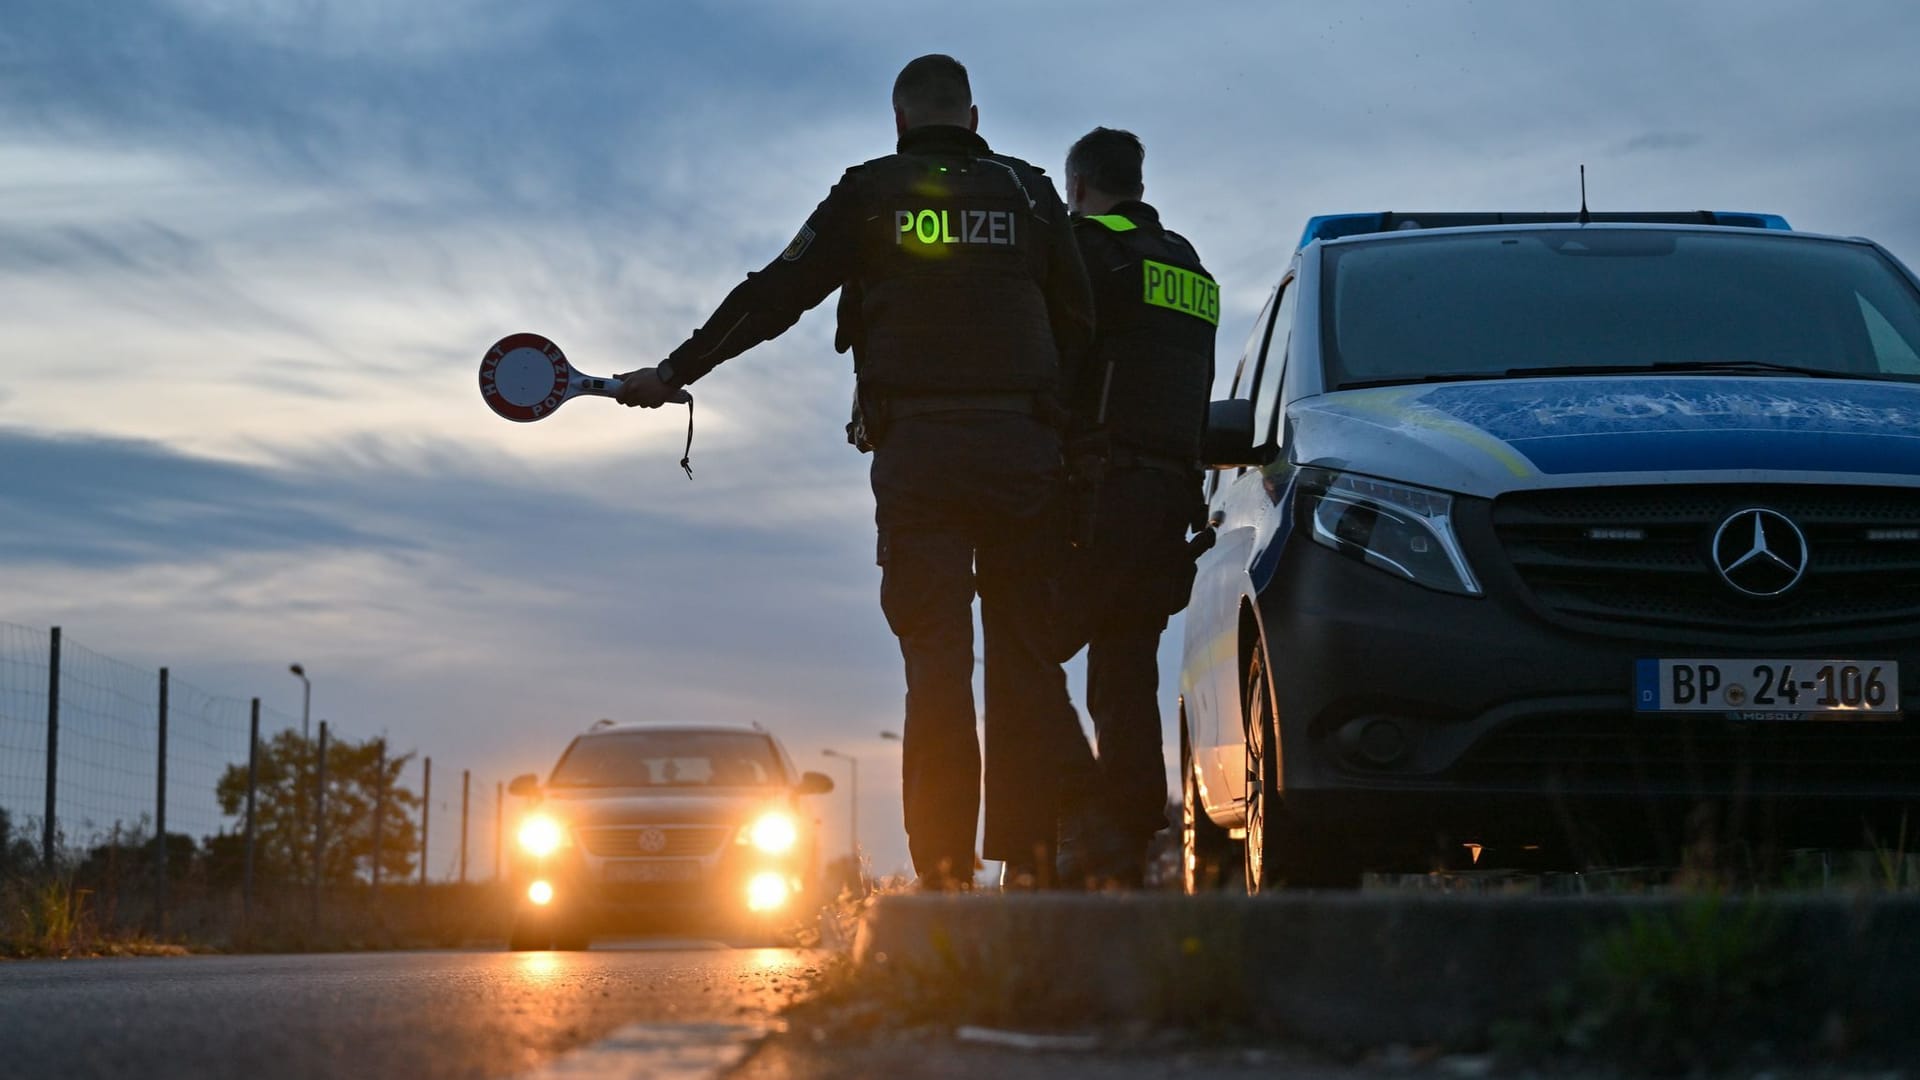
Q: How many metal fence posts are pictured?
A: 8